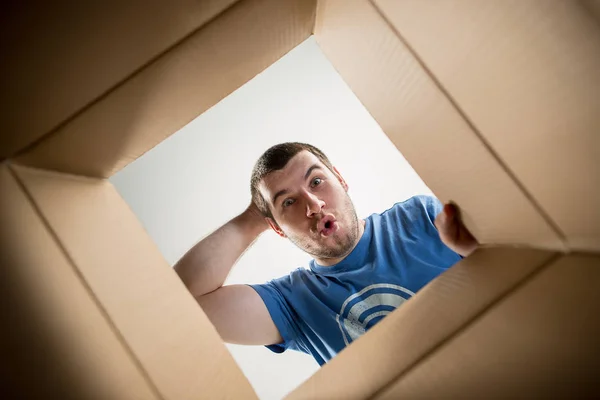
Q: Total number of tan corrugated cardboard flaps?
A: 4